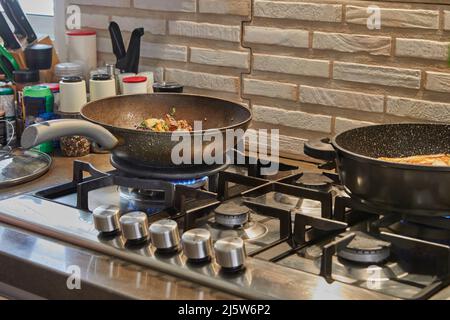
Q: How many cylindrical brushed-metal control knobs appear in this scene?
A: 5